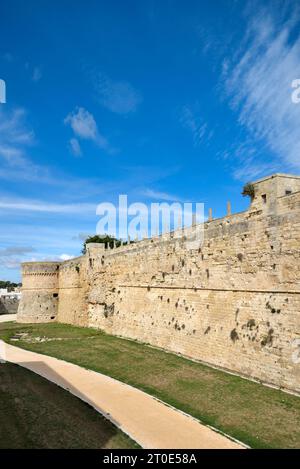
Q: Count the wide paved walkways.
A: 1